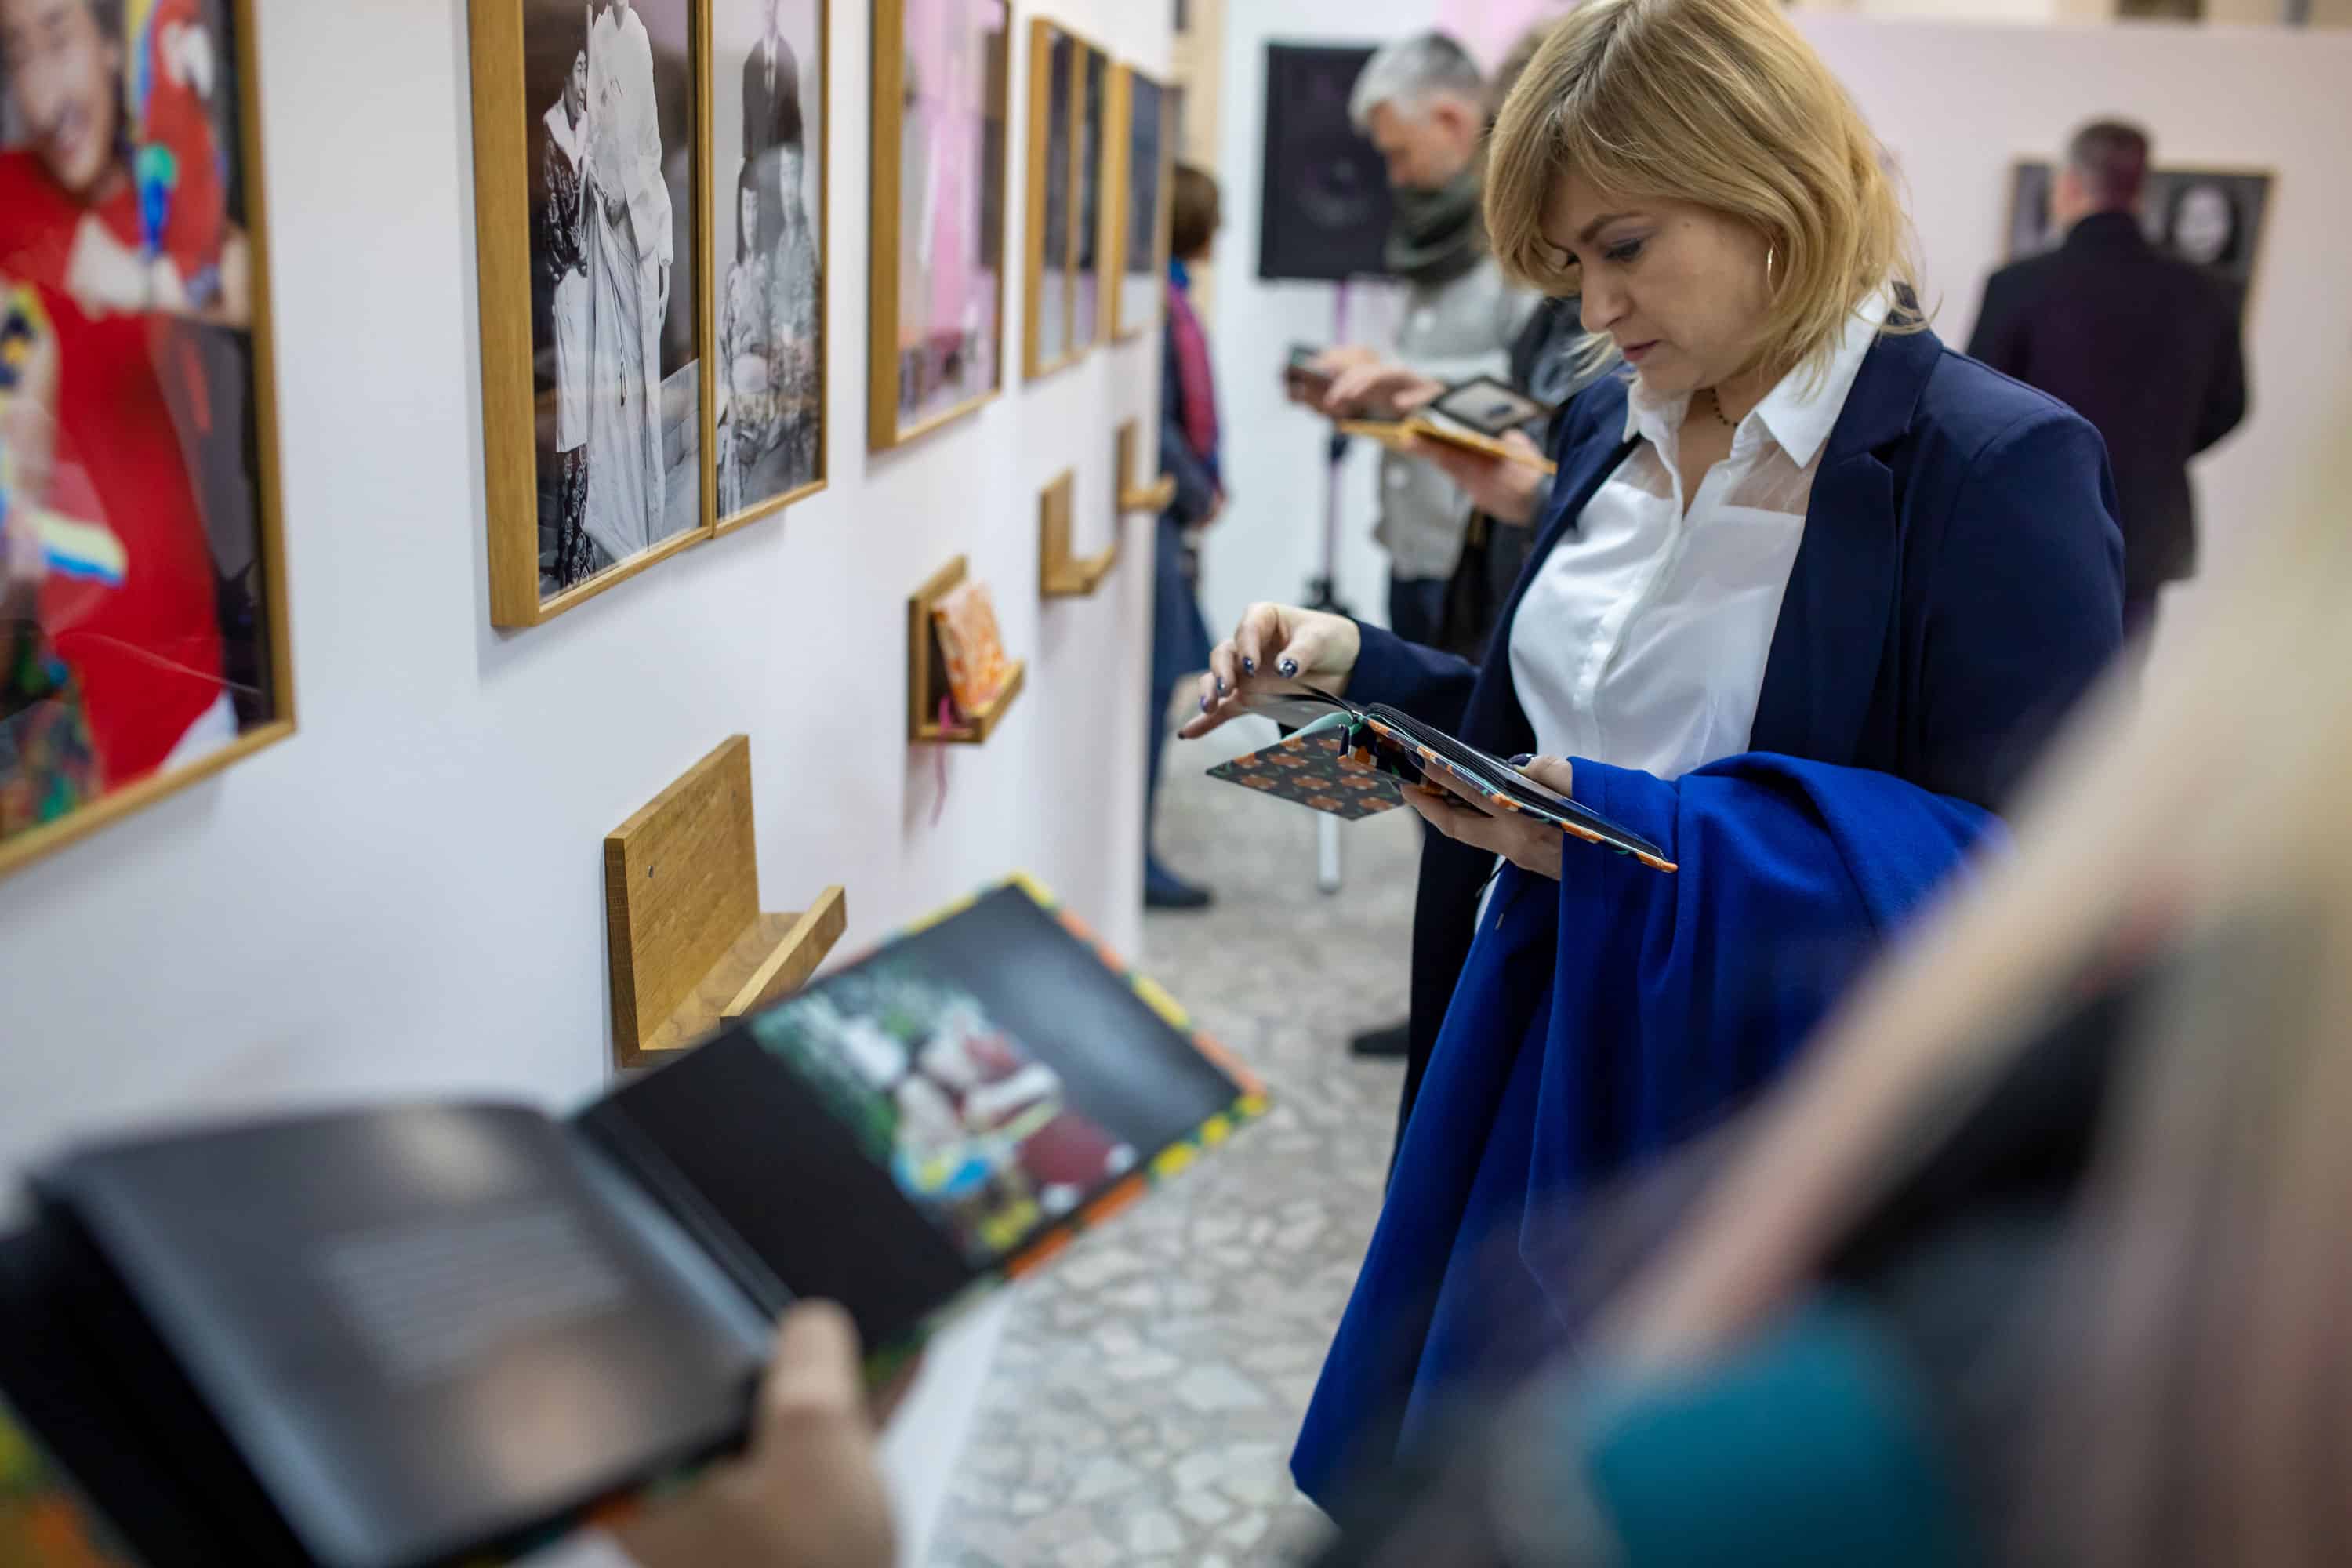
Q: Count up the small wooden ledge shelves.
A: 4